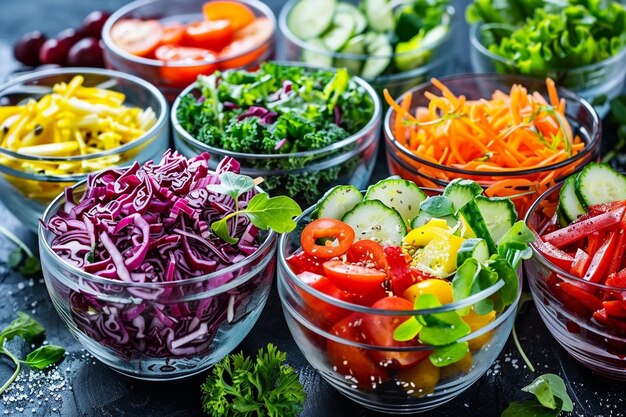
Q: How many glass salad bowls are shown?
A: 9